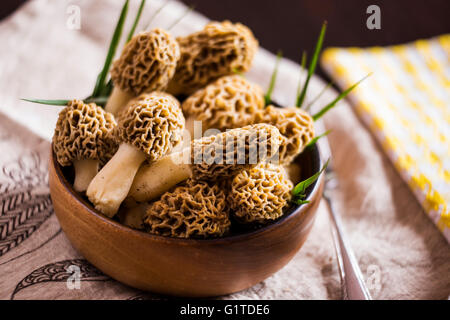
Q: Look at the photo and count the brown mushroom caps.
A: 9